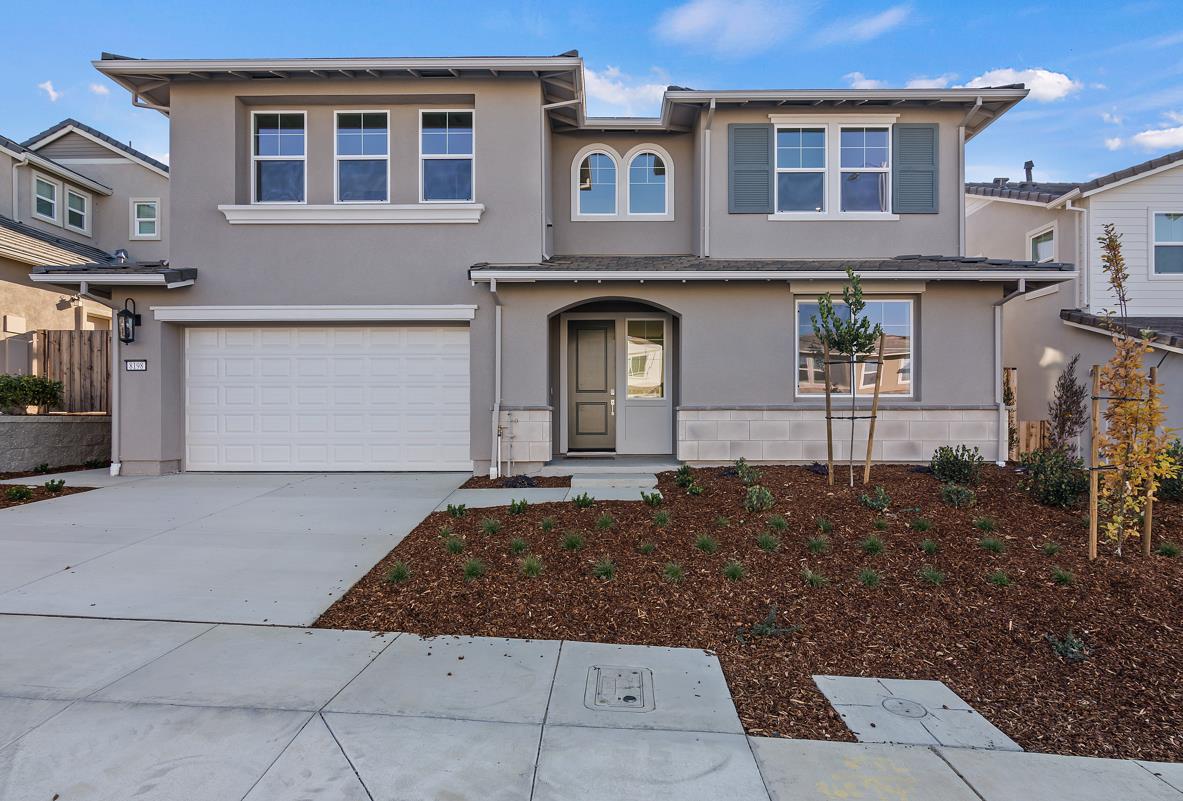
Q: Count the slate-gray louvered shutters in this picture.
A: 2